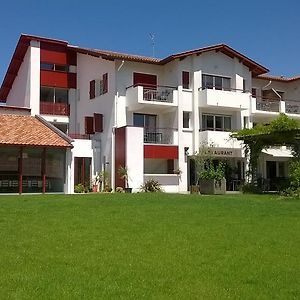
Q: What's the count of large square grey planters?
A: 1